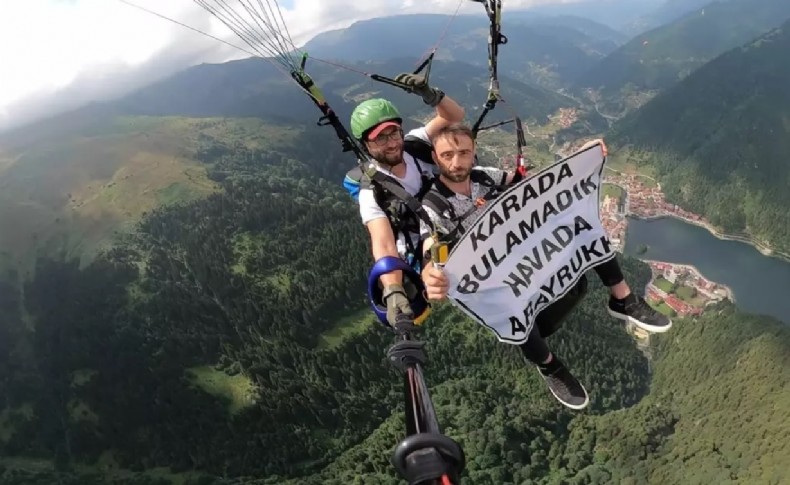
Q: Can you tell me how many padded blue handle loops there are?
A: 1